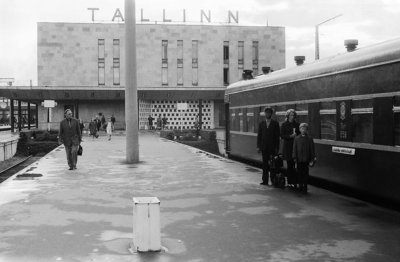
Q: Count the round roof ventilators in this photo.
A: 4